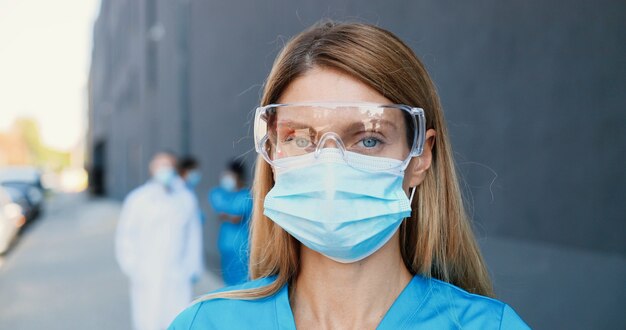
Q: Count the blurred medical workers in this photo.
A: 3